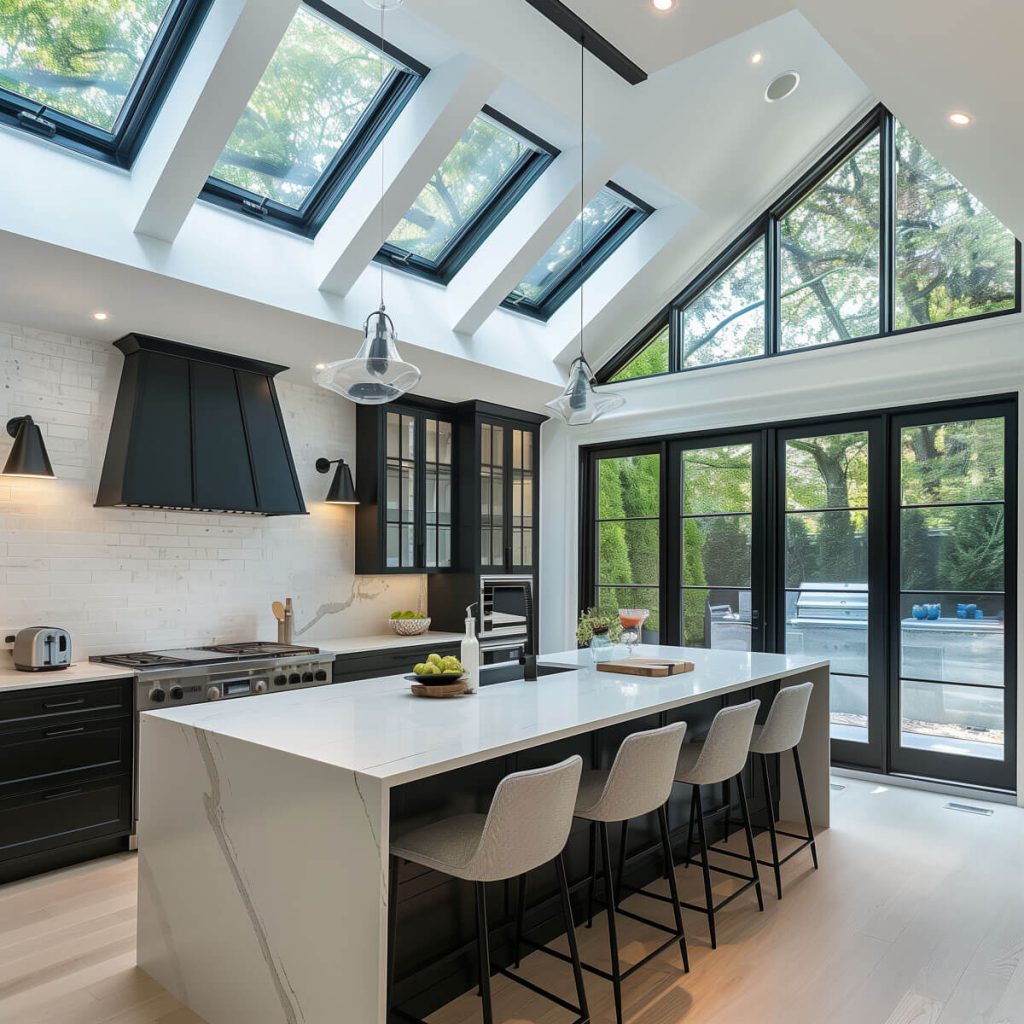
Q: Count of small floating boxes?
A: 0